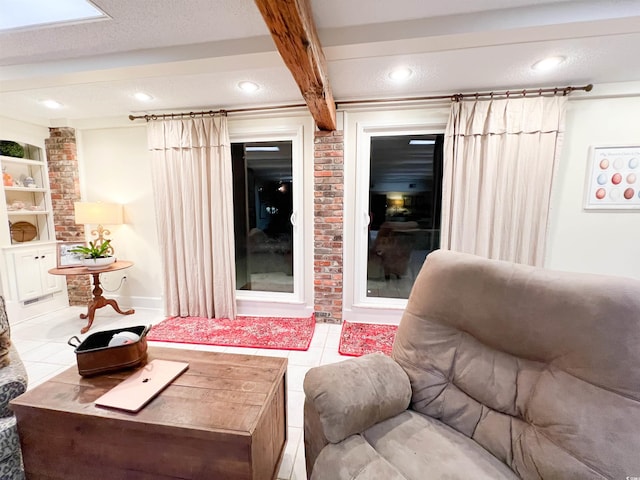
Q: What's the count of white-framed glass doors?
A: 2